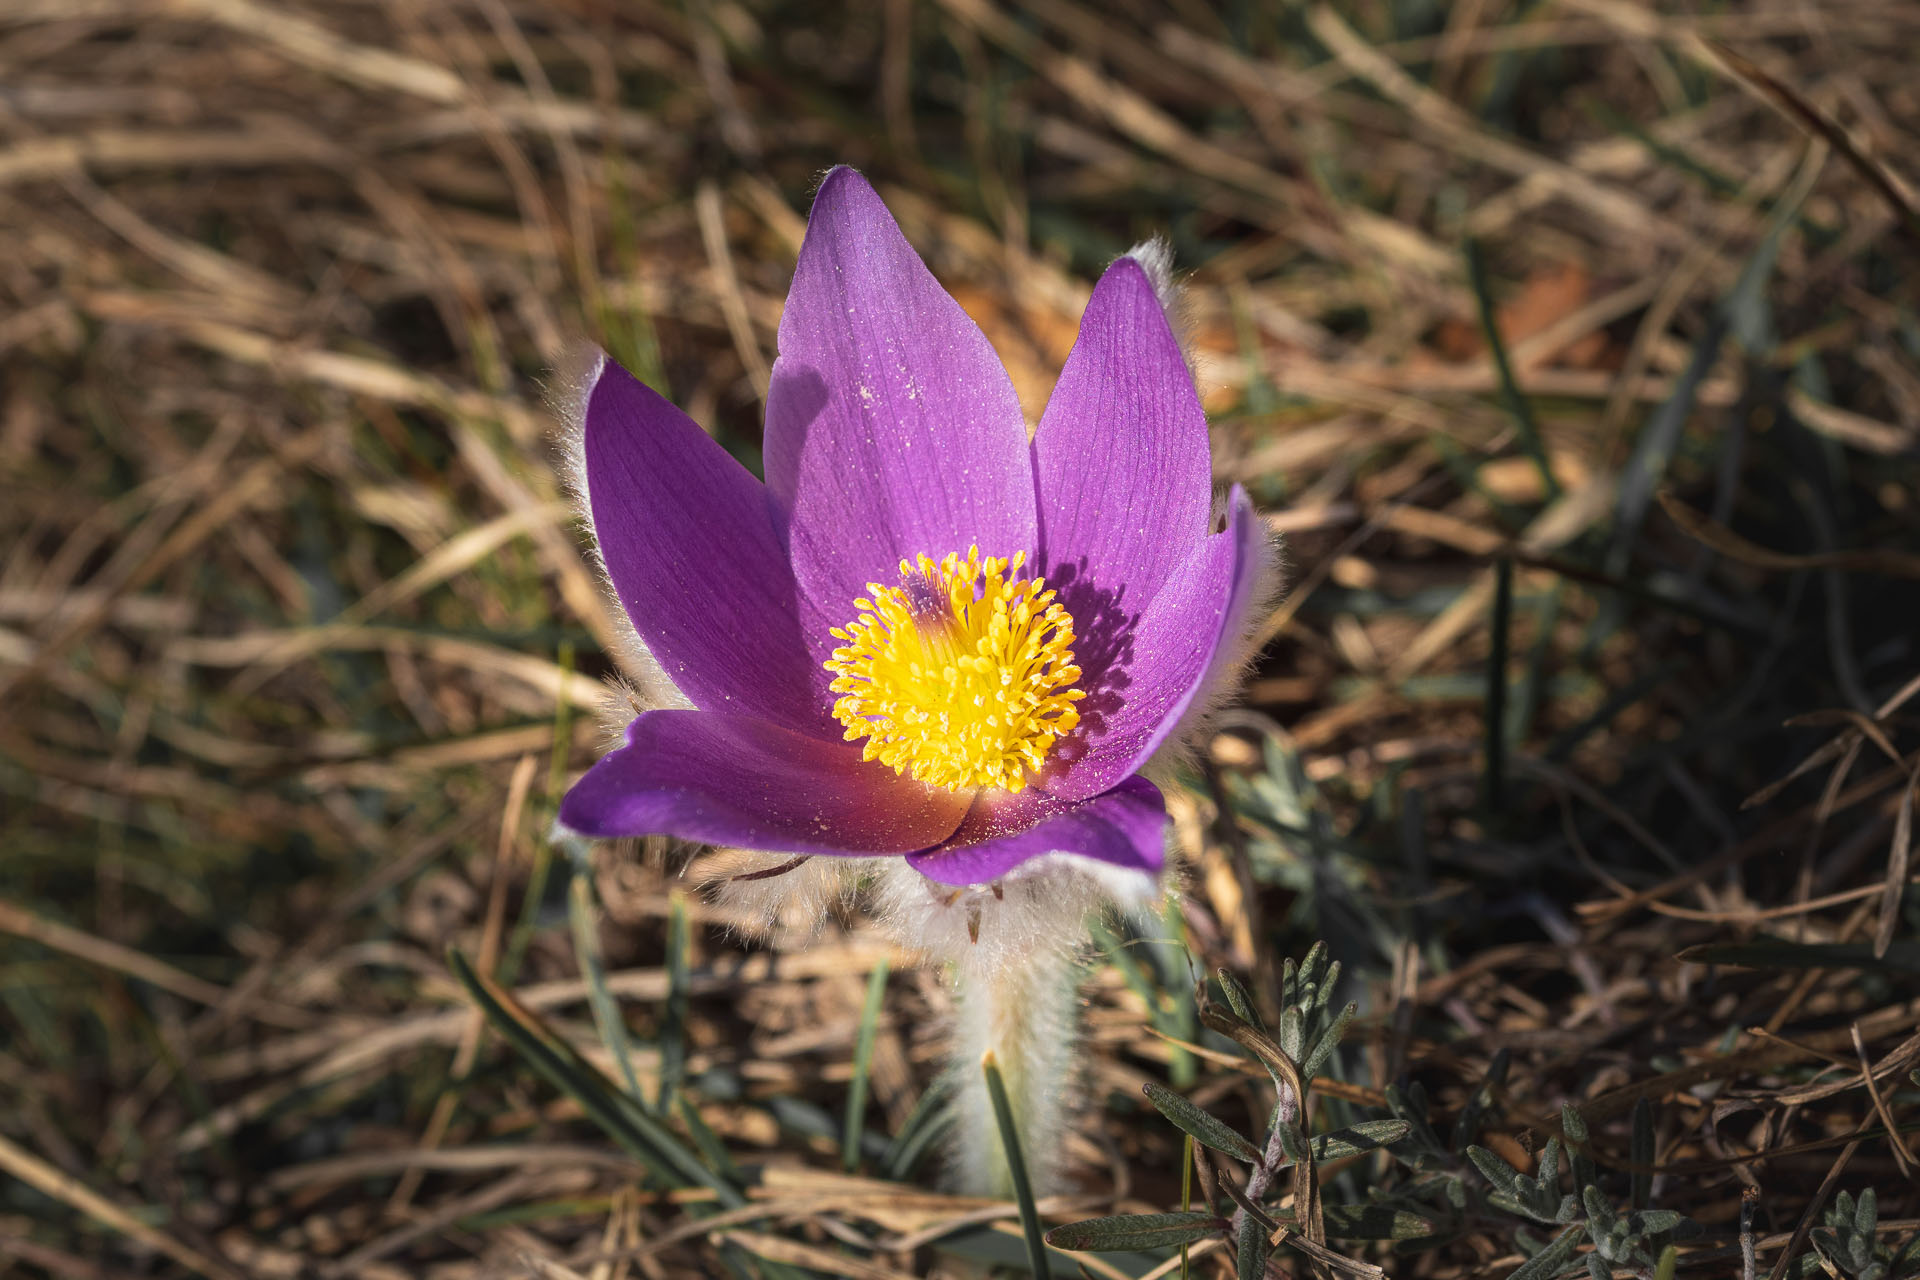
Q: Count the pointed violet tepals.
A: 6